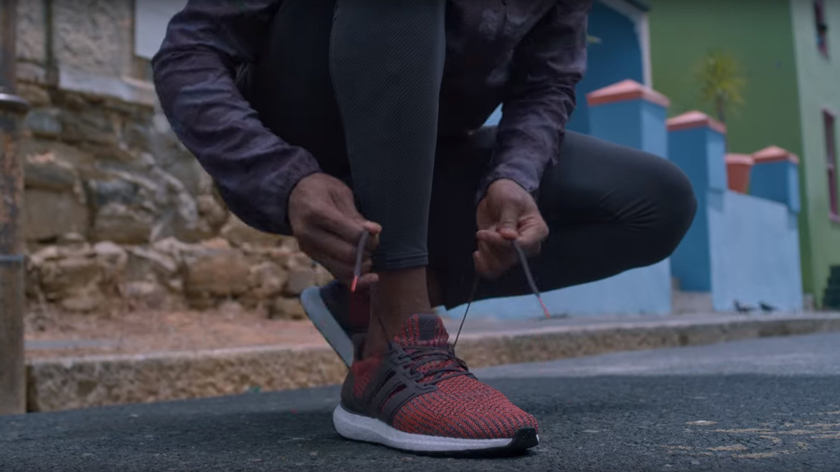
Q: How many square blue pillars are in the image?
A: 3